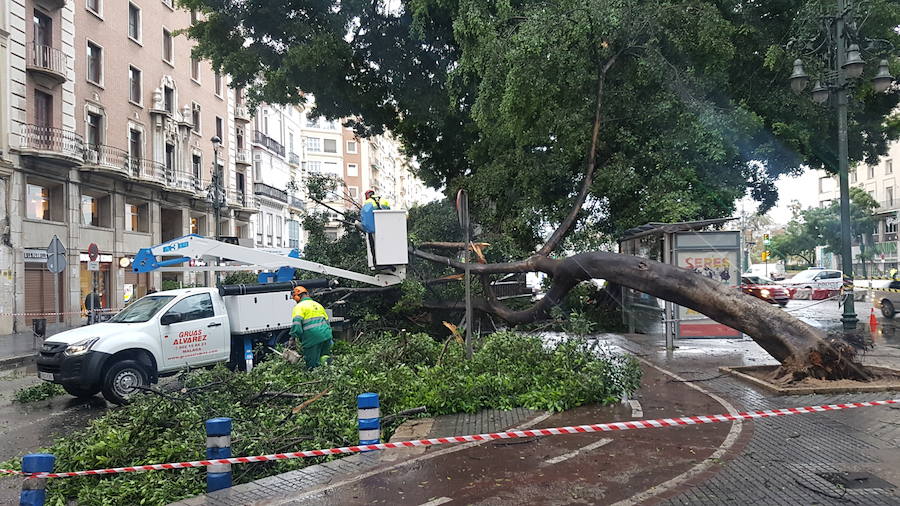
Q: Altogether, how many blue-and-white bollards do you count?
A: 3